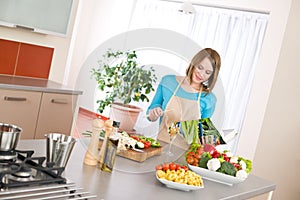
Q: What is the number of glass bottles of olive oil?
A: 1